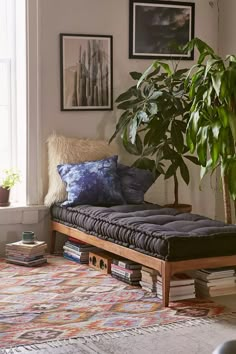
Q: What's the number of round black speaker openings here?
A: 2